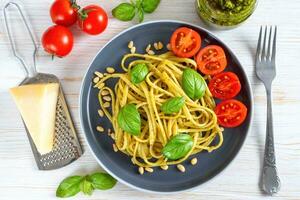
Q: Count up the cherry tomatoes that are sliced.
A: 4